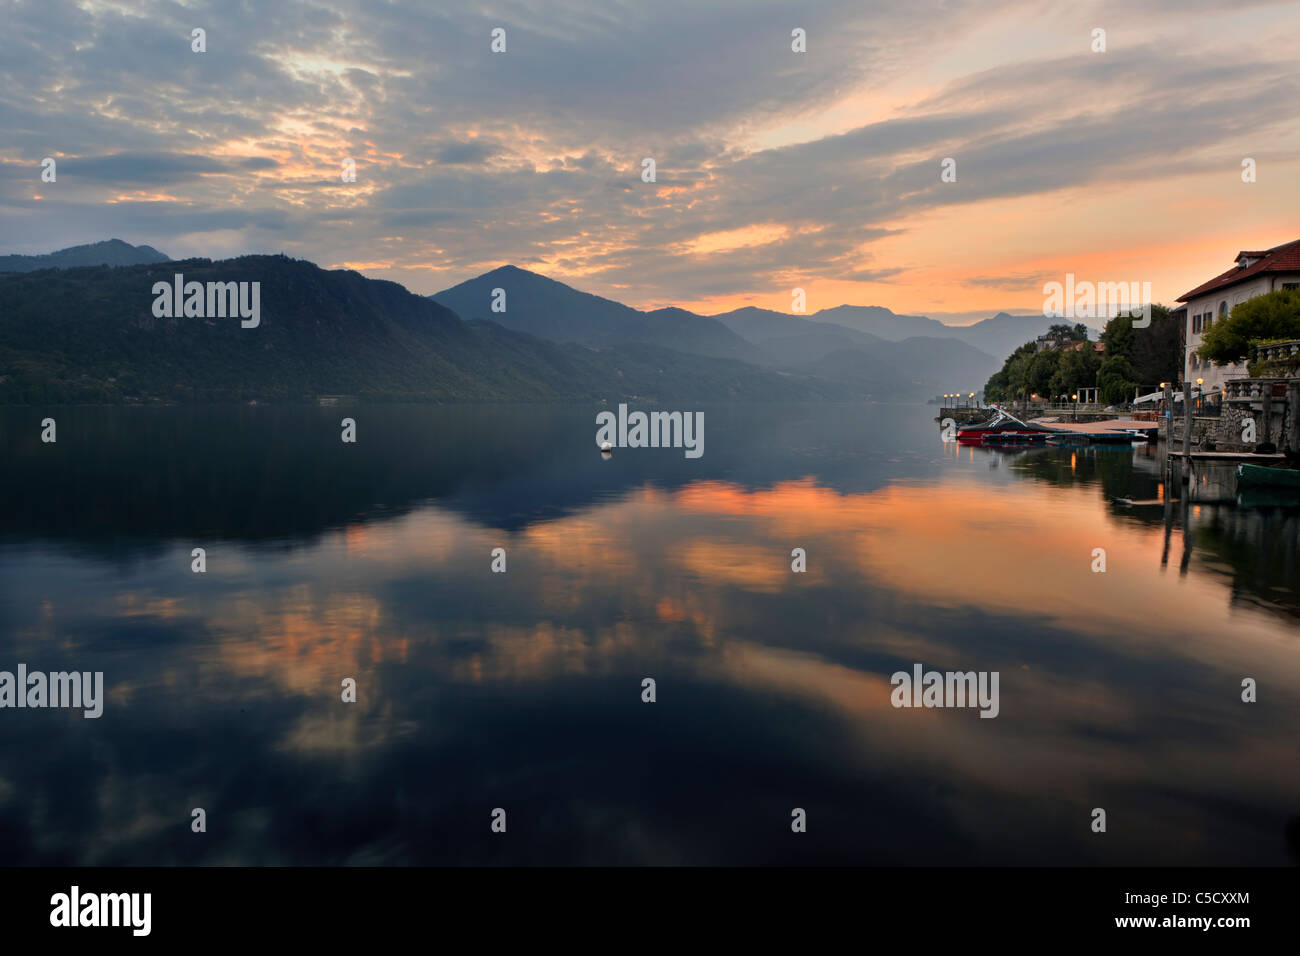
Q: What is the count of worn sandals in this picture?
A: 0